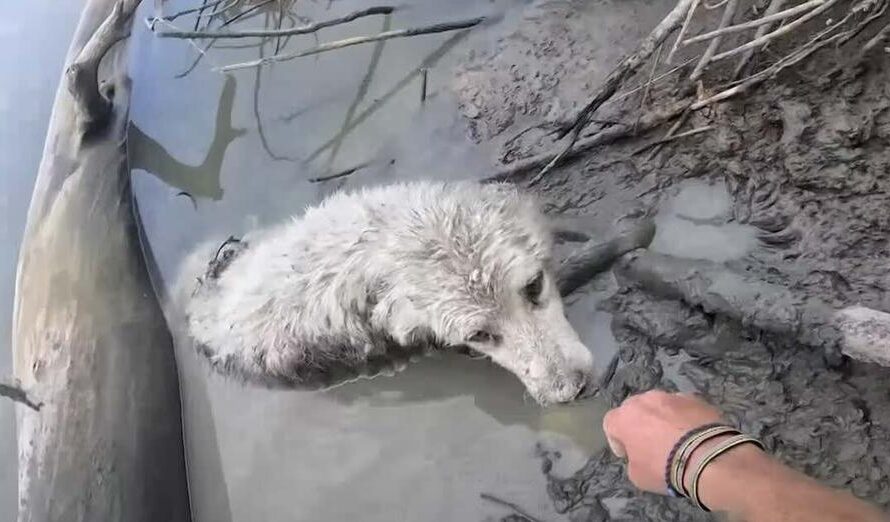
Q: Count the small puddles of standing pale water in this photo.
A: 1